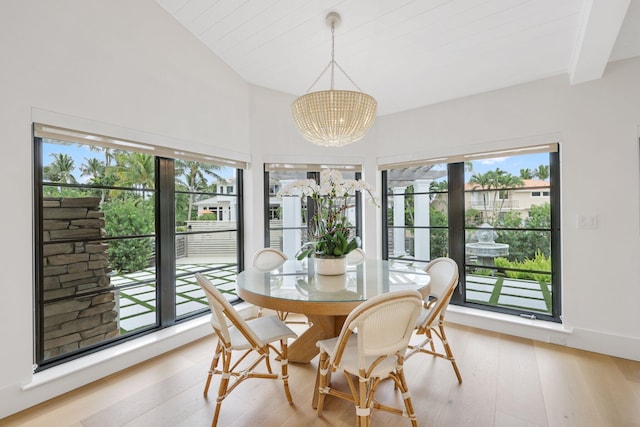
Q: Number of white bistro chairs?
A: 5